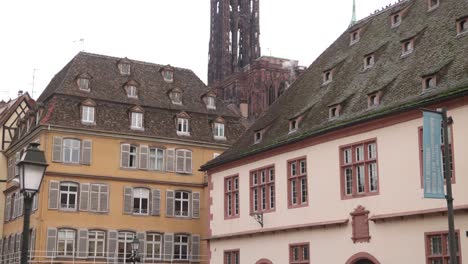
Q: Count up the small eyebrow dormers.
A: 12